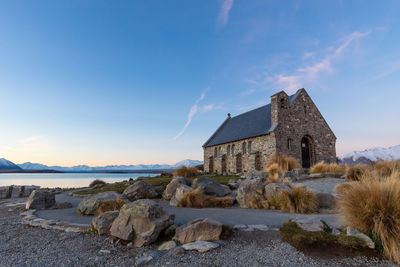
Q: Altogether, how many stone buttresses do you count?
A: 4